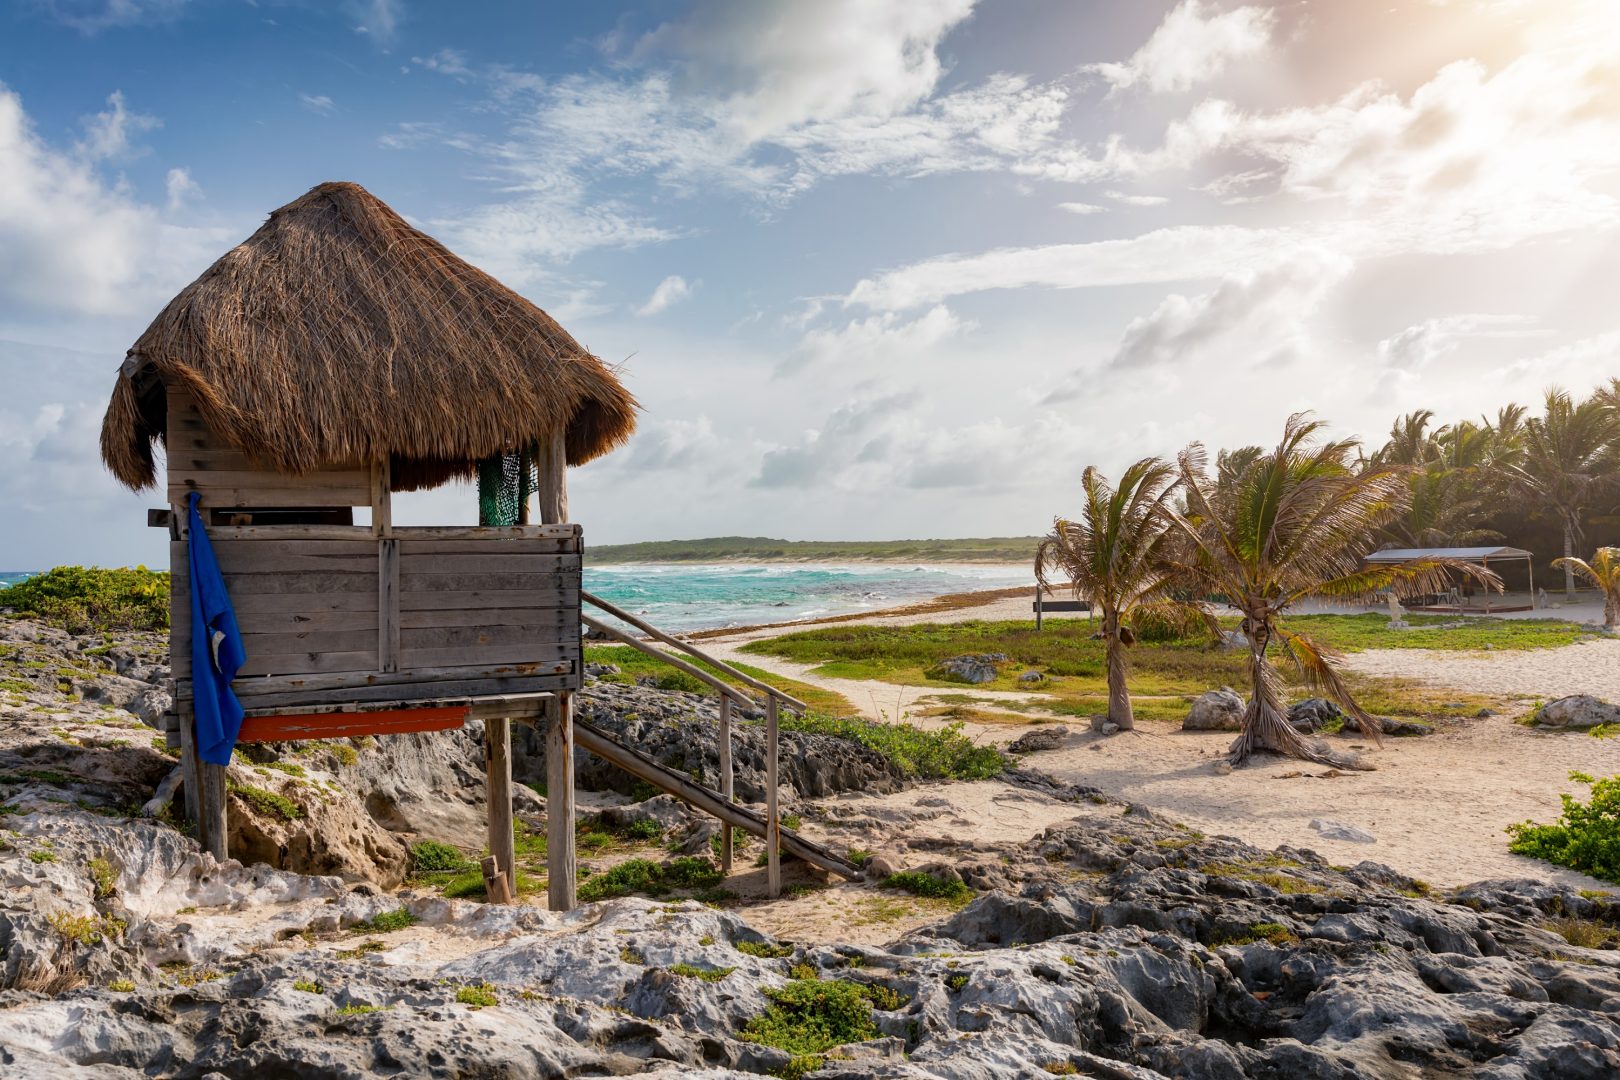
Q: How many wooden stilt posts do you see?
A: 4